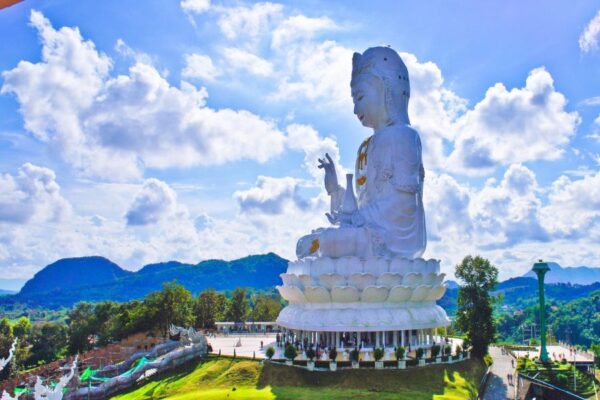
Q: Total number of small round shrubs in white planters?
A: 11